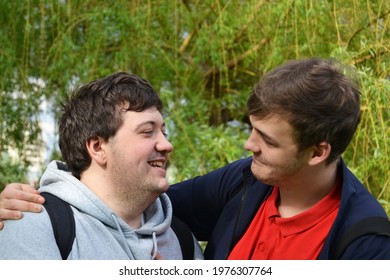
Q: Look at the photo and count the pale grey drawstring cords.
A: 2